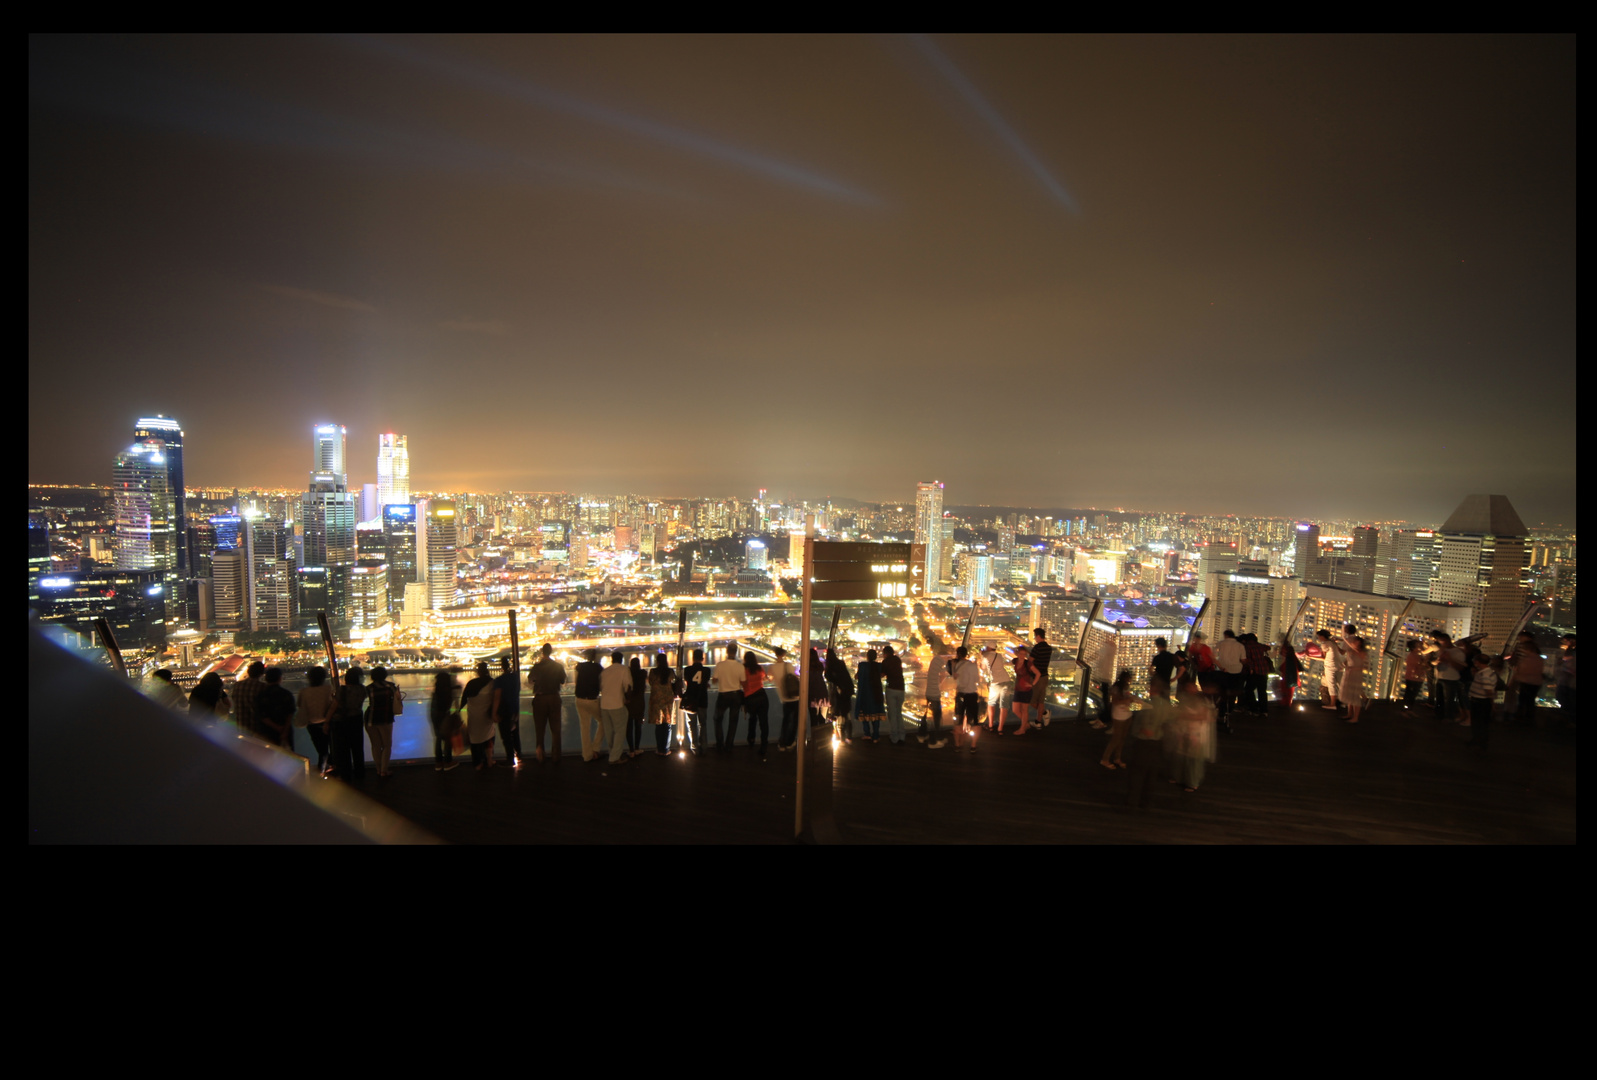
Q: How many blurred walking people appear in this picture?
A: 2